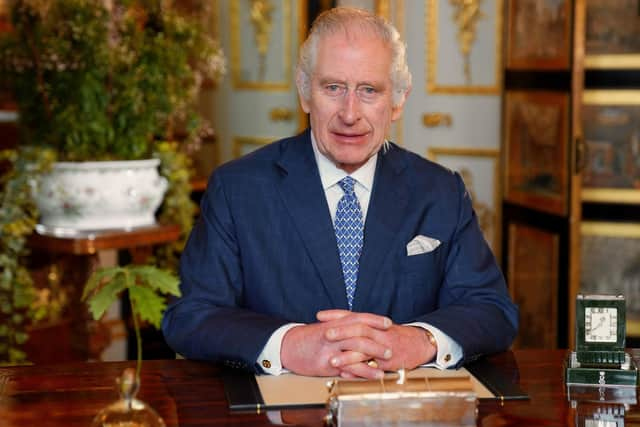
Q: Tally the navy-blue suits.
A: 1